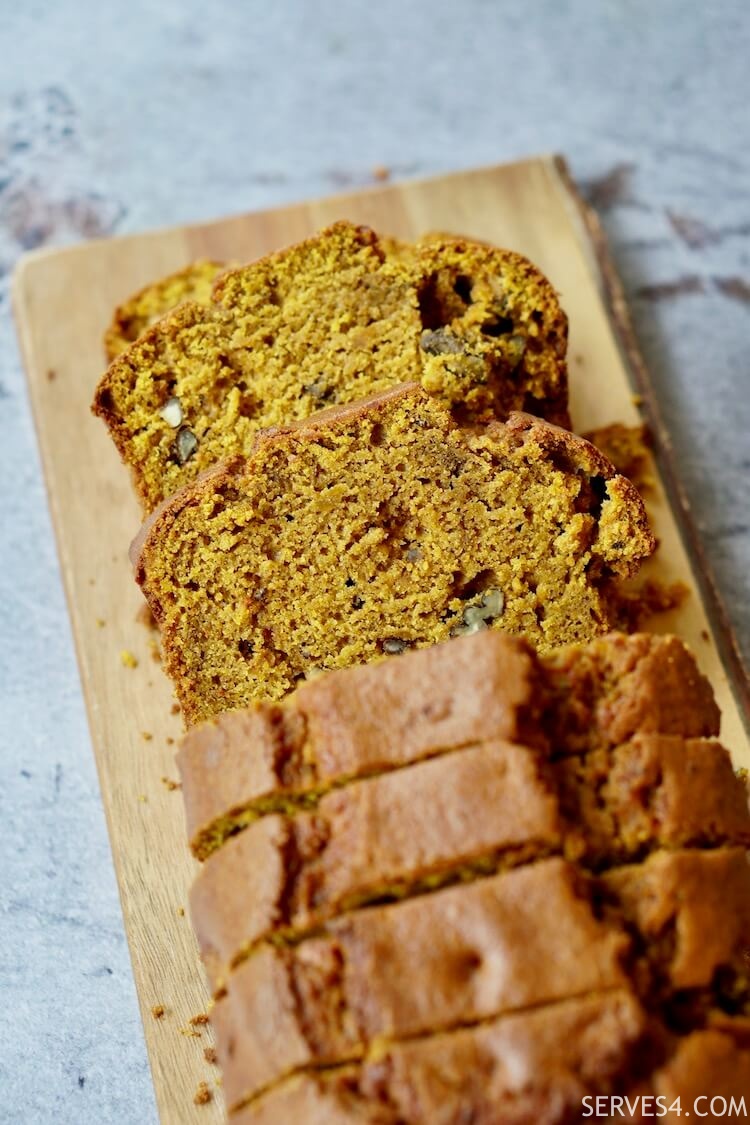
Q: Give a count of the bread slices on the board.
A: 7